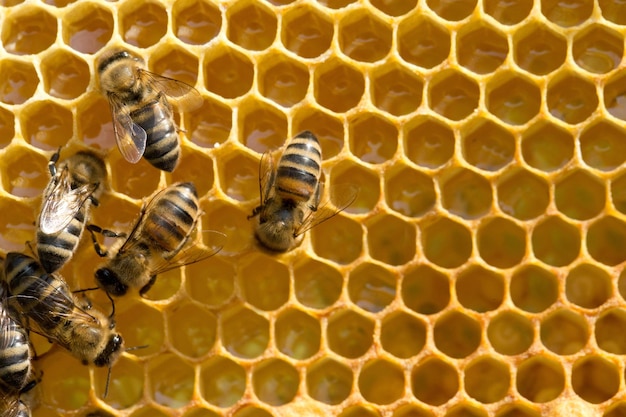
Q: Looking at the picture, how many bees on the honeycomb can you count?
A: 7